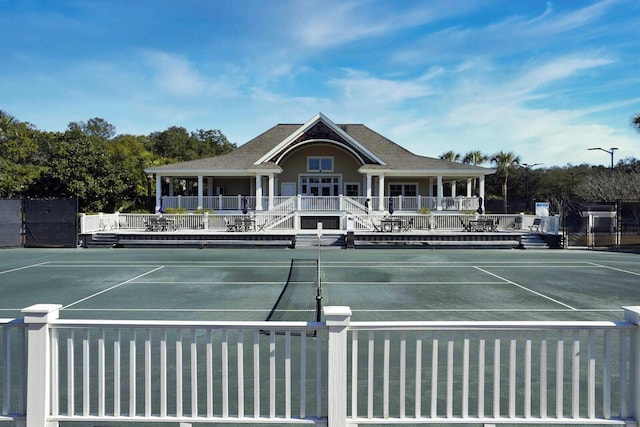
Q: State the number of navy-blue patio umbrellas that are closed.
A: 4